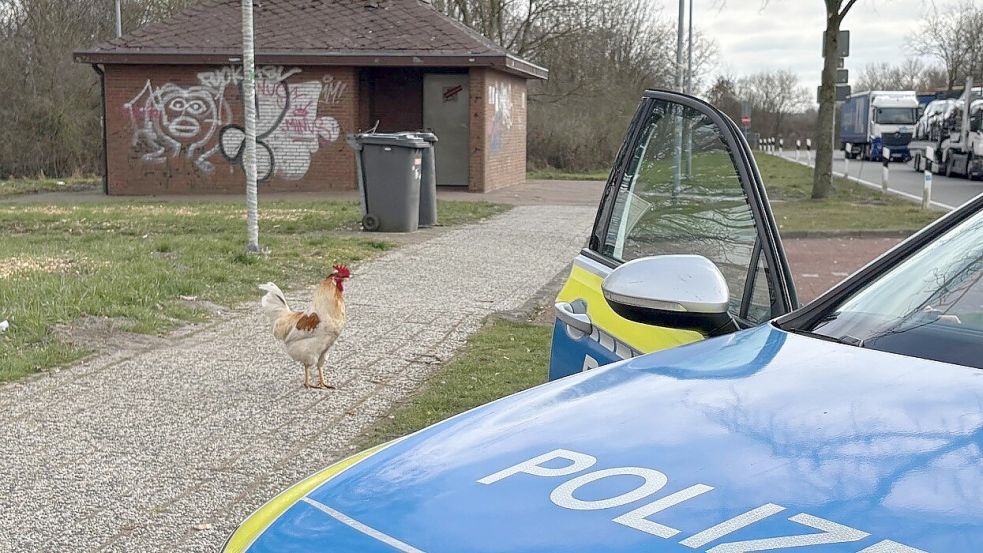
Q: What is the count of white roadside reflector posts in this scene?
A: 10